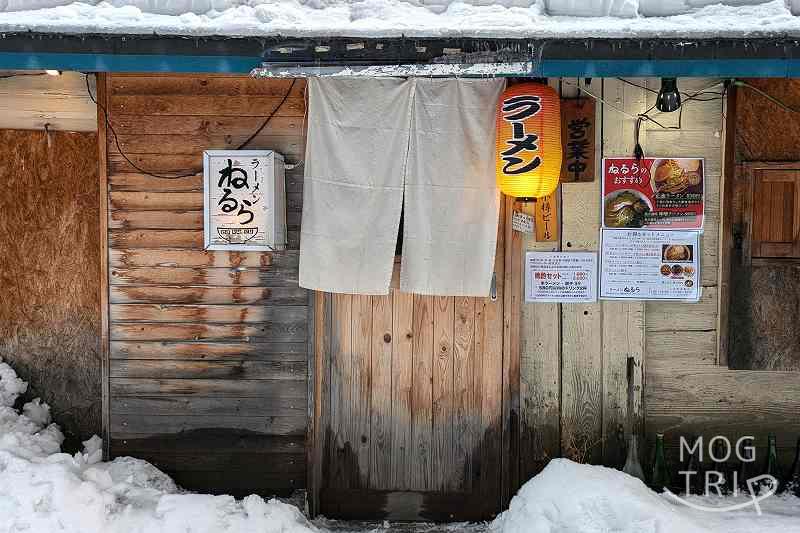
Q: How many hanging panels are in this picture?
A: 2